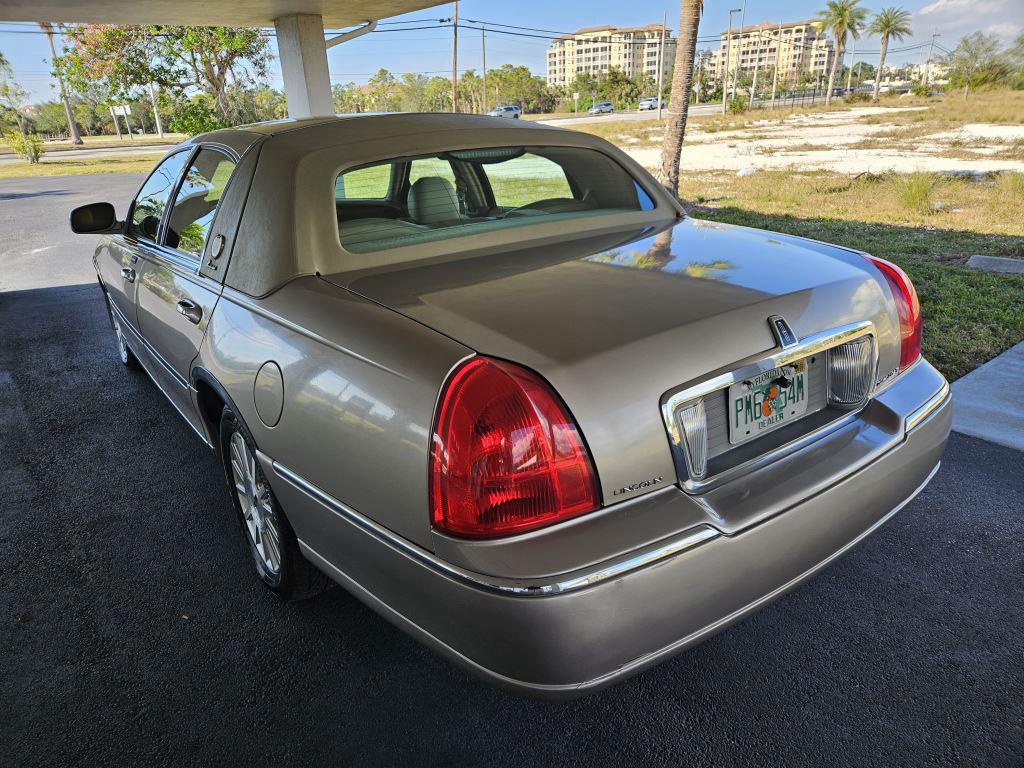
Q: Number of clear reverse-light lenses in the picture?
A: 2